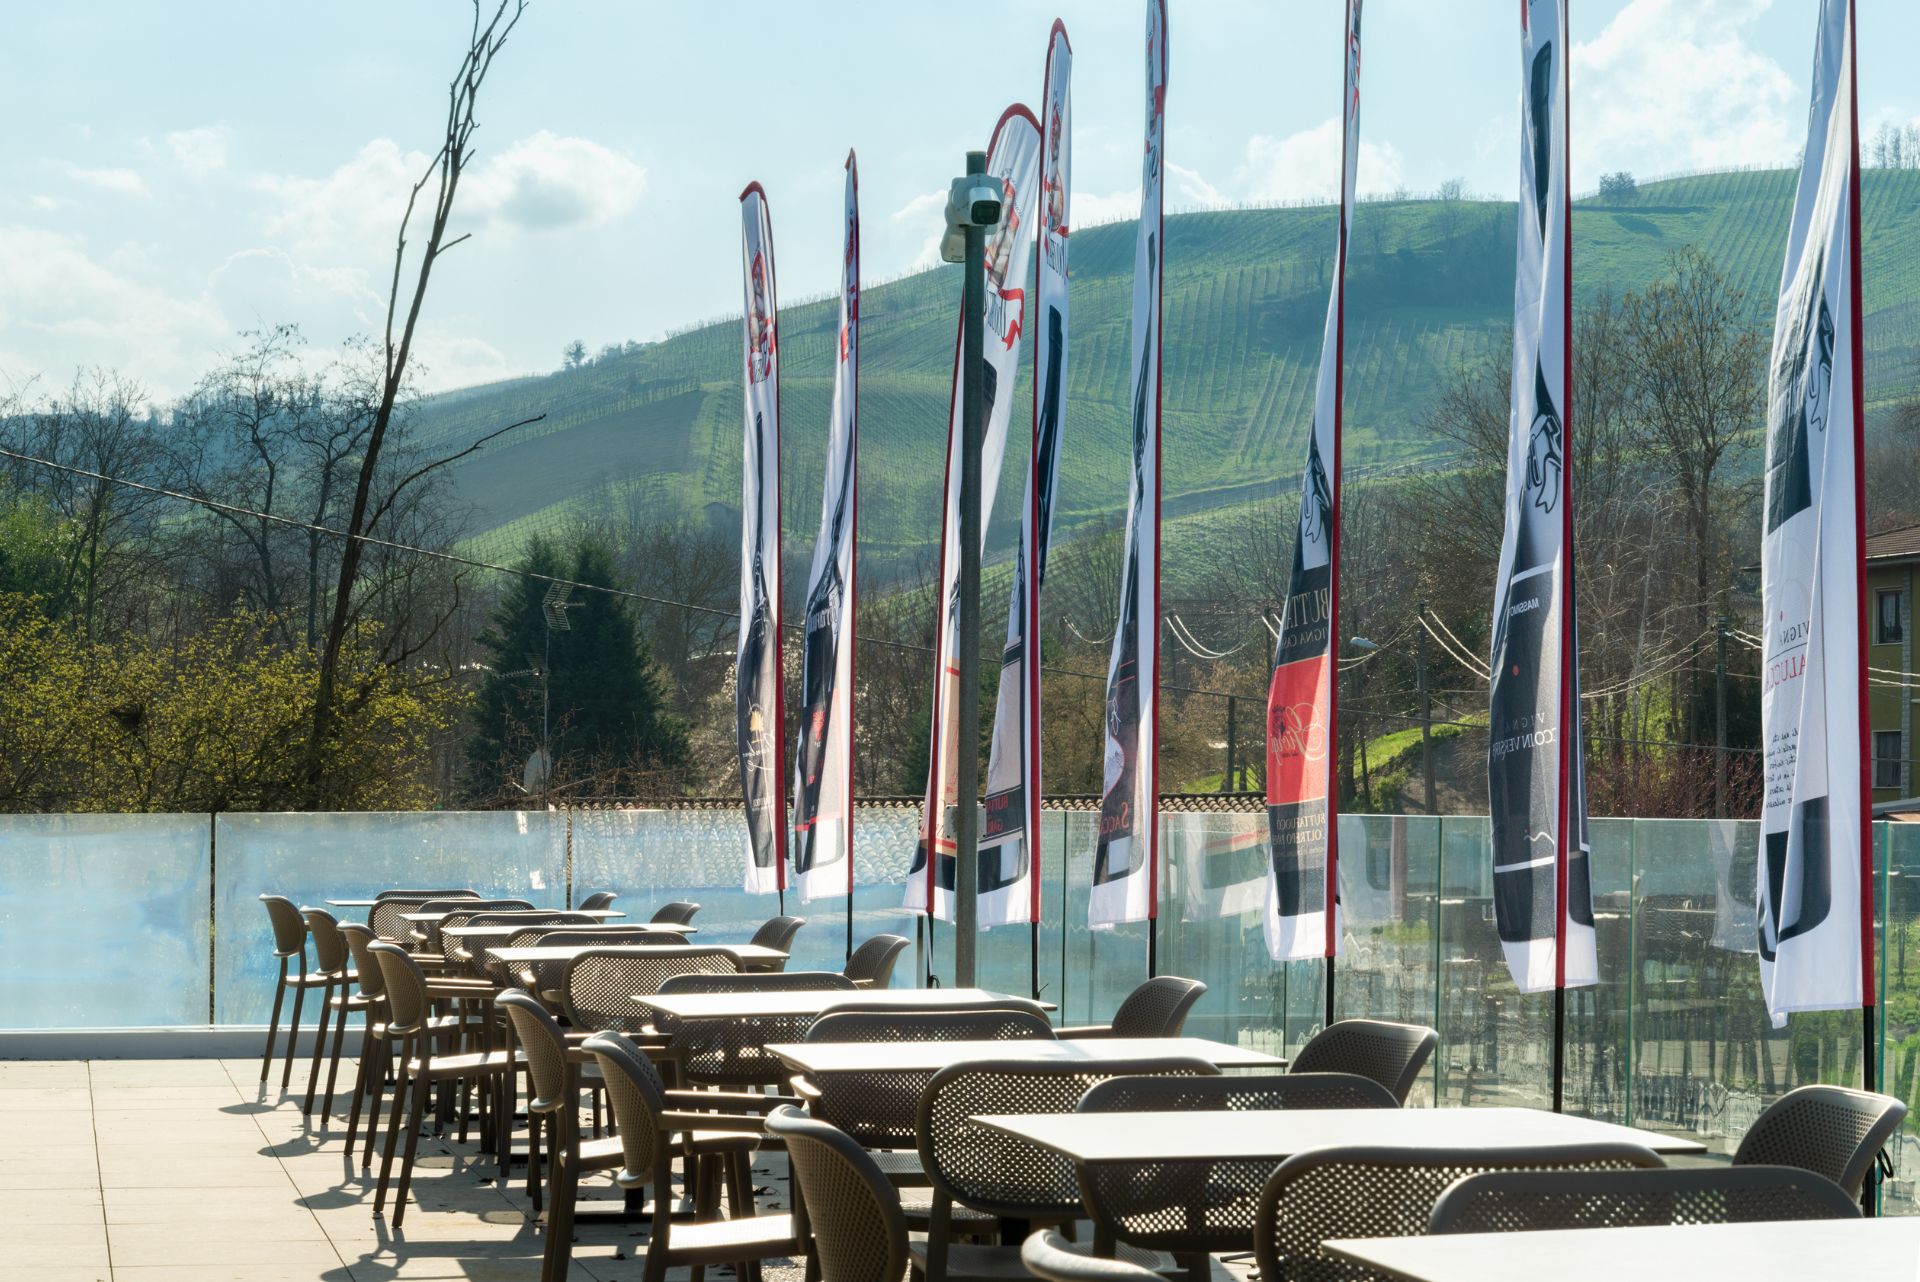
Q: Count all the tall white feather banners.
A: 8